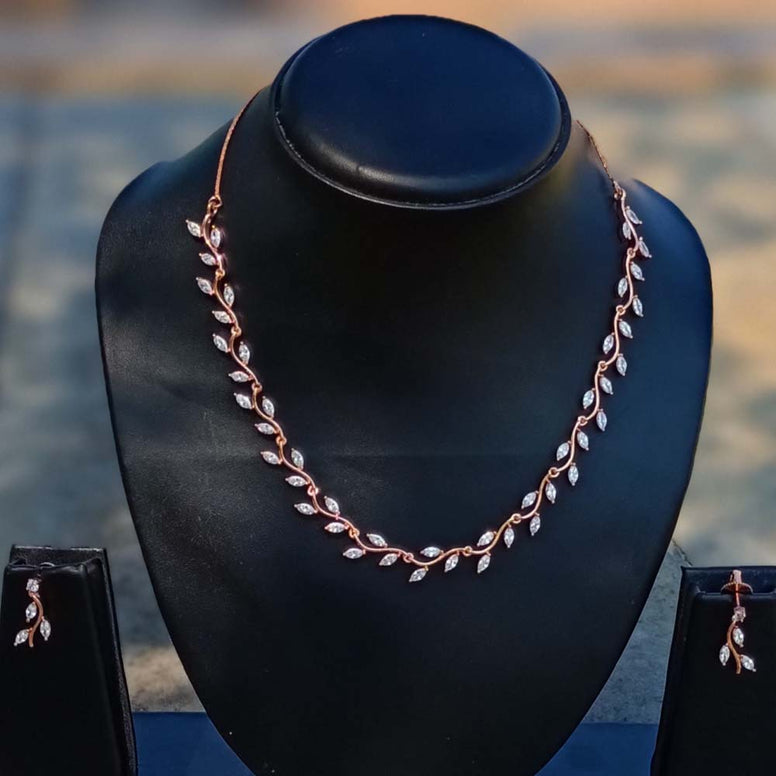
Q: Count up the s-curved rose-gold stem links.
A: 15